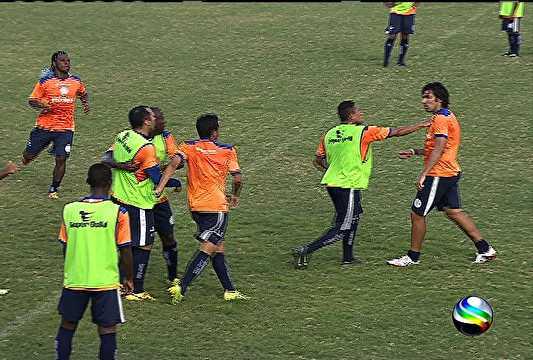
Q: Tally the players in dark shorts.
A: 9